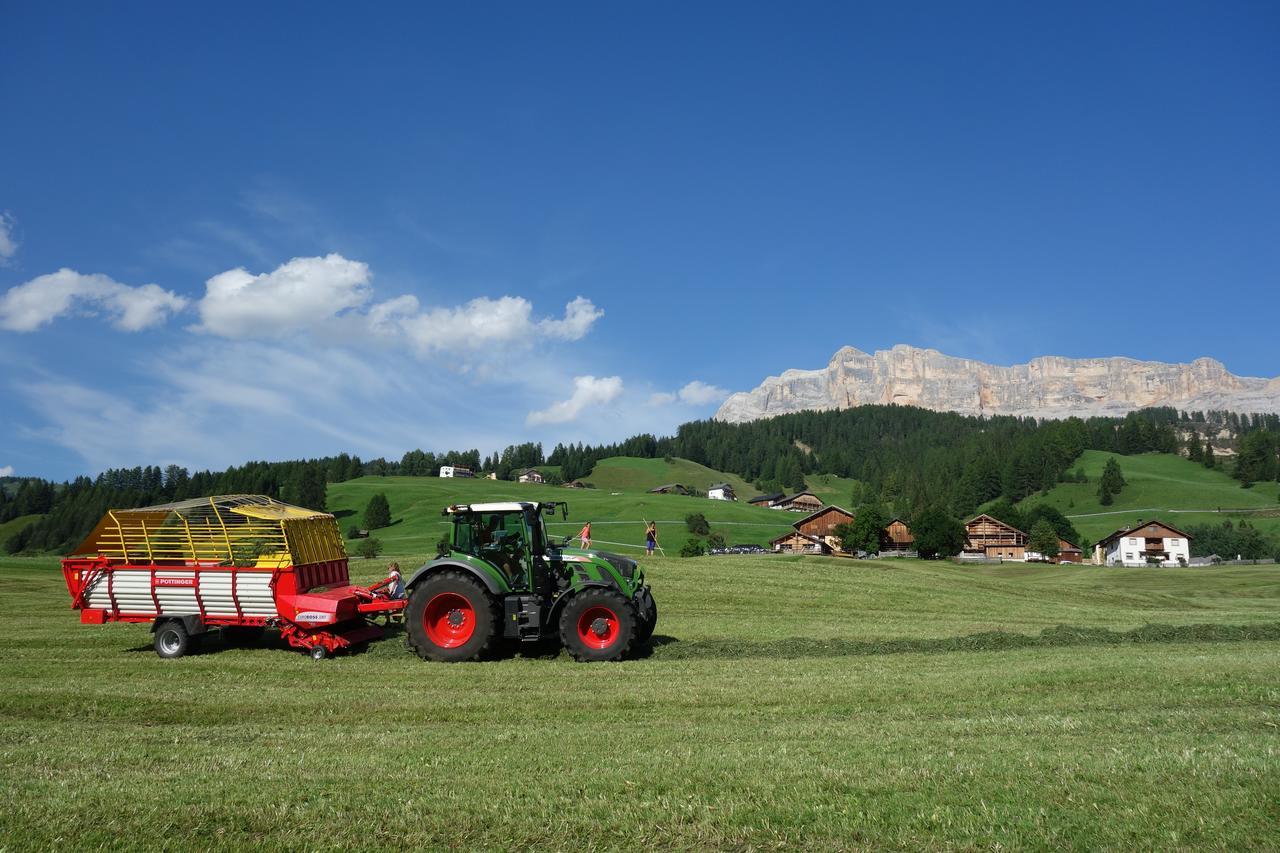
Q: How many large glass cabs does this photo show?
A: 1